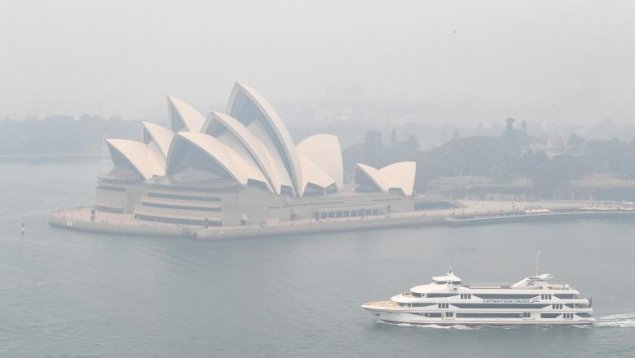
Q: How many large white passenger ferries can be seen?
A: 1